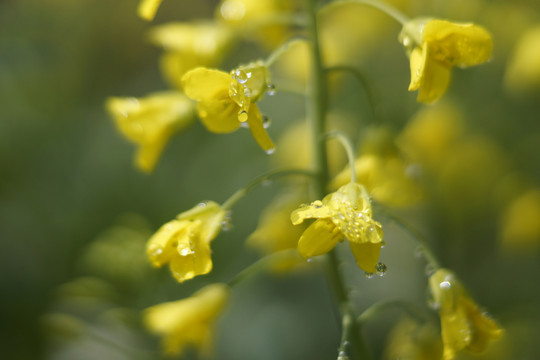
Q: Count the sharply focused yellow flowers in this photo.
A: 5